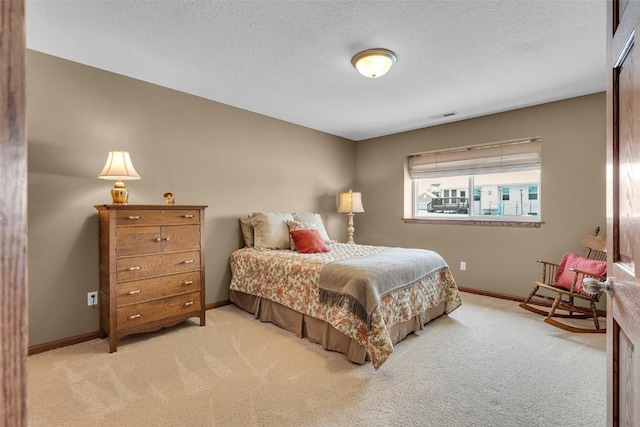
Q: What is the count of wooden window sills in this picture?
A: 1